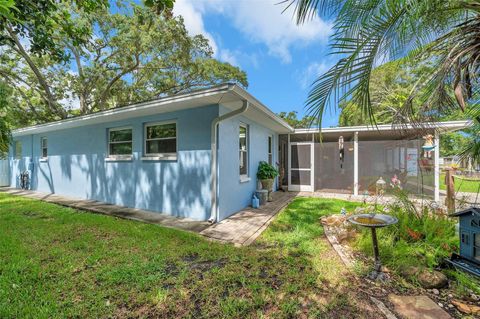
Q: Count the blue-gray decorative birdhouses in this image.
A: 1